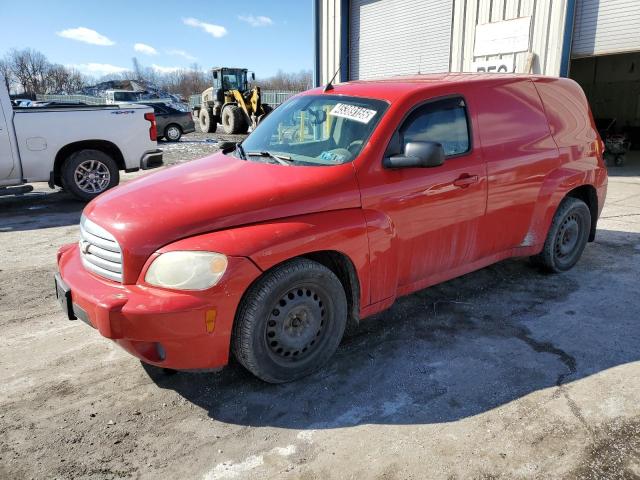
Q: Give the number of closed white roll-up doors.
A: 1